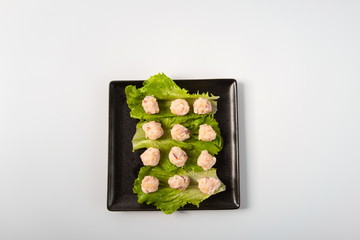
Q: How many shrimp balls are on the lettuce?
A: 12